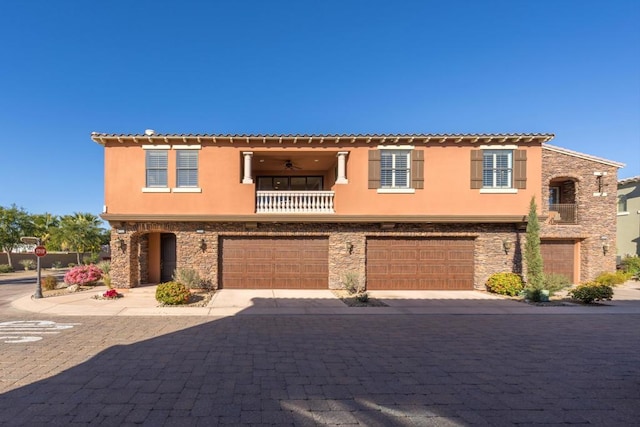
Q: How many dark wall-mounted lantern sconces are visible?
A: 5